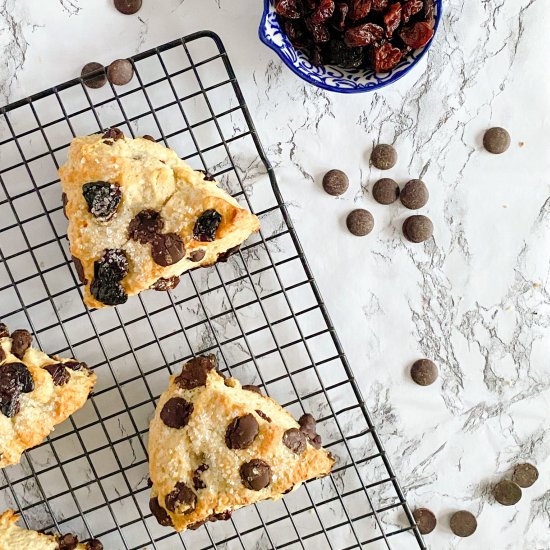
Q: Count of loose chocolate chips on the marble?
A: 15